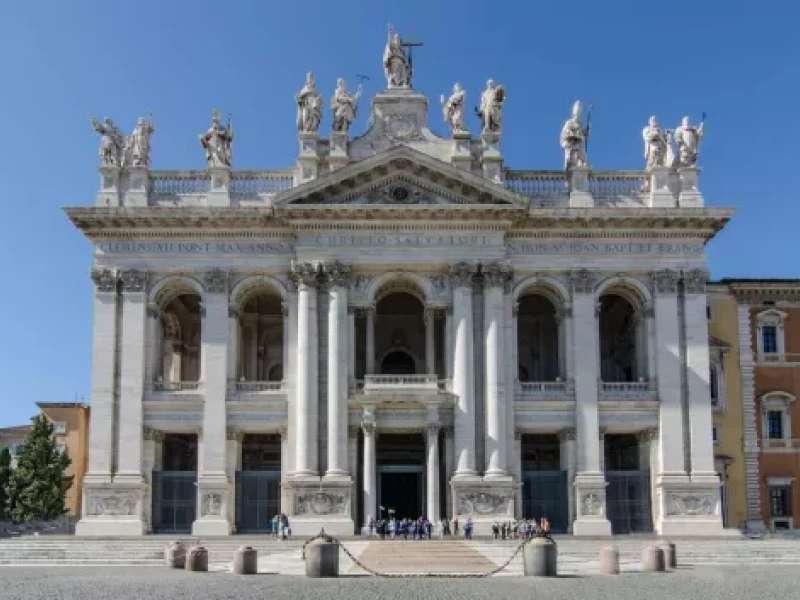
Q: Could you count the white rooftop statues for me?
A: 11